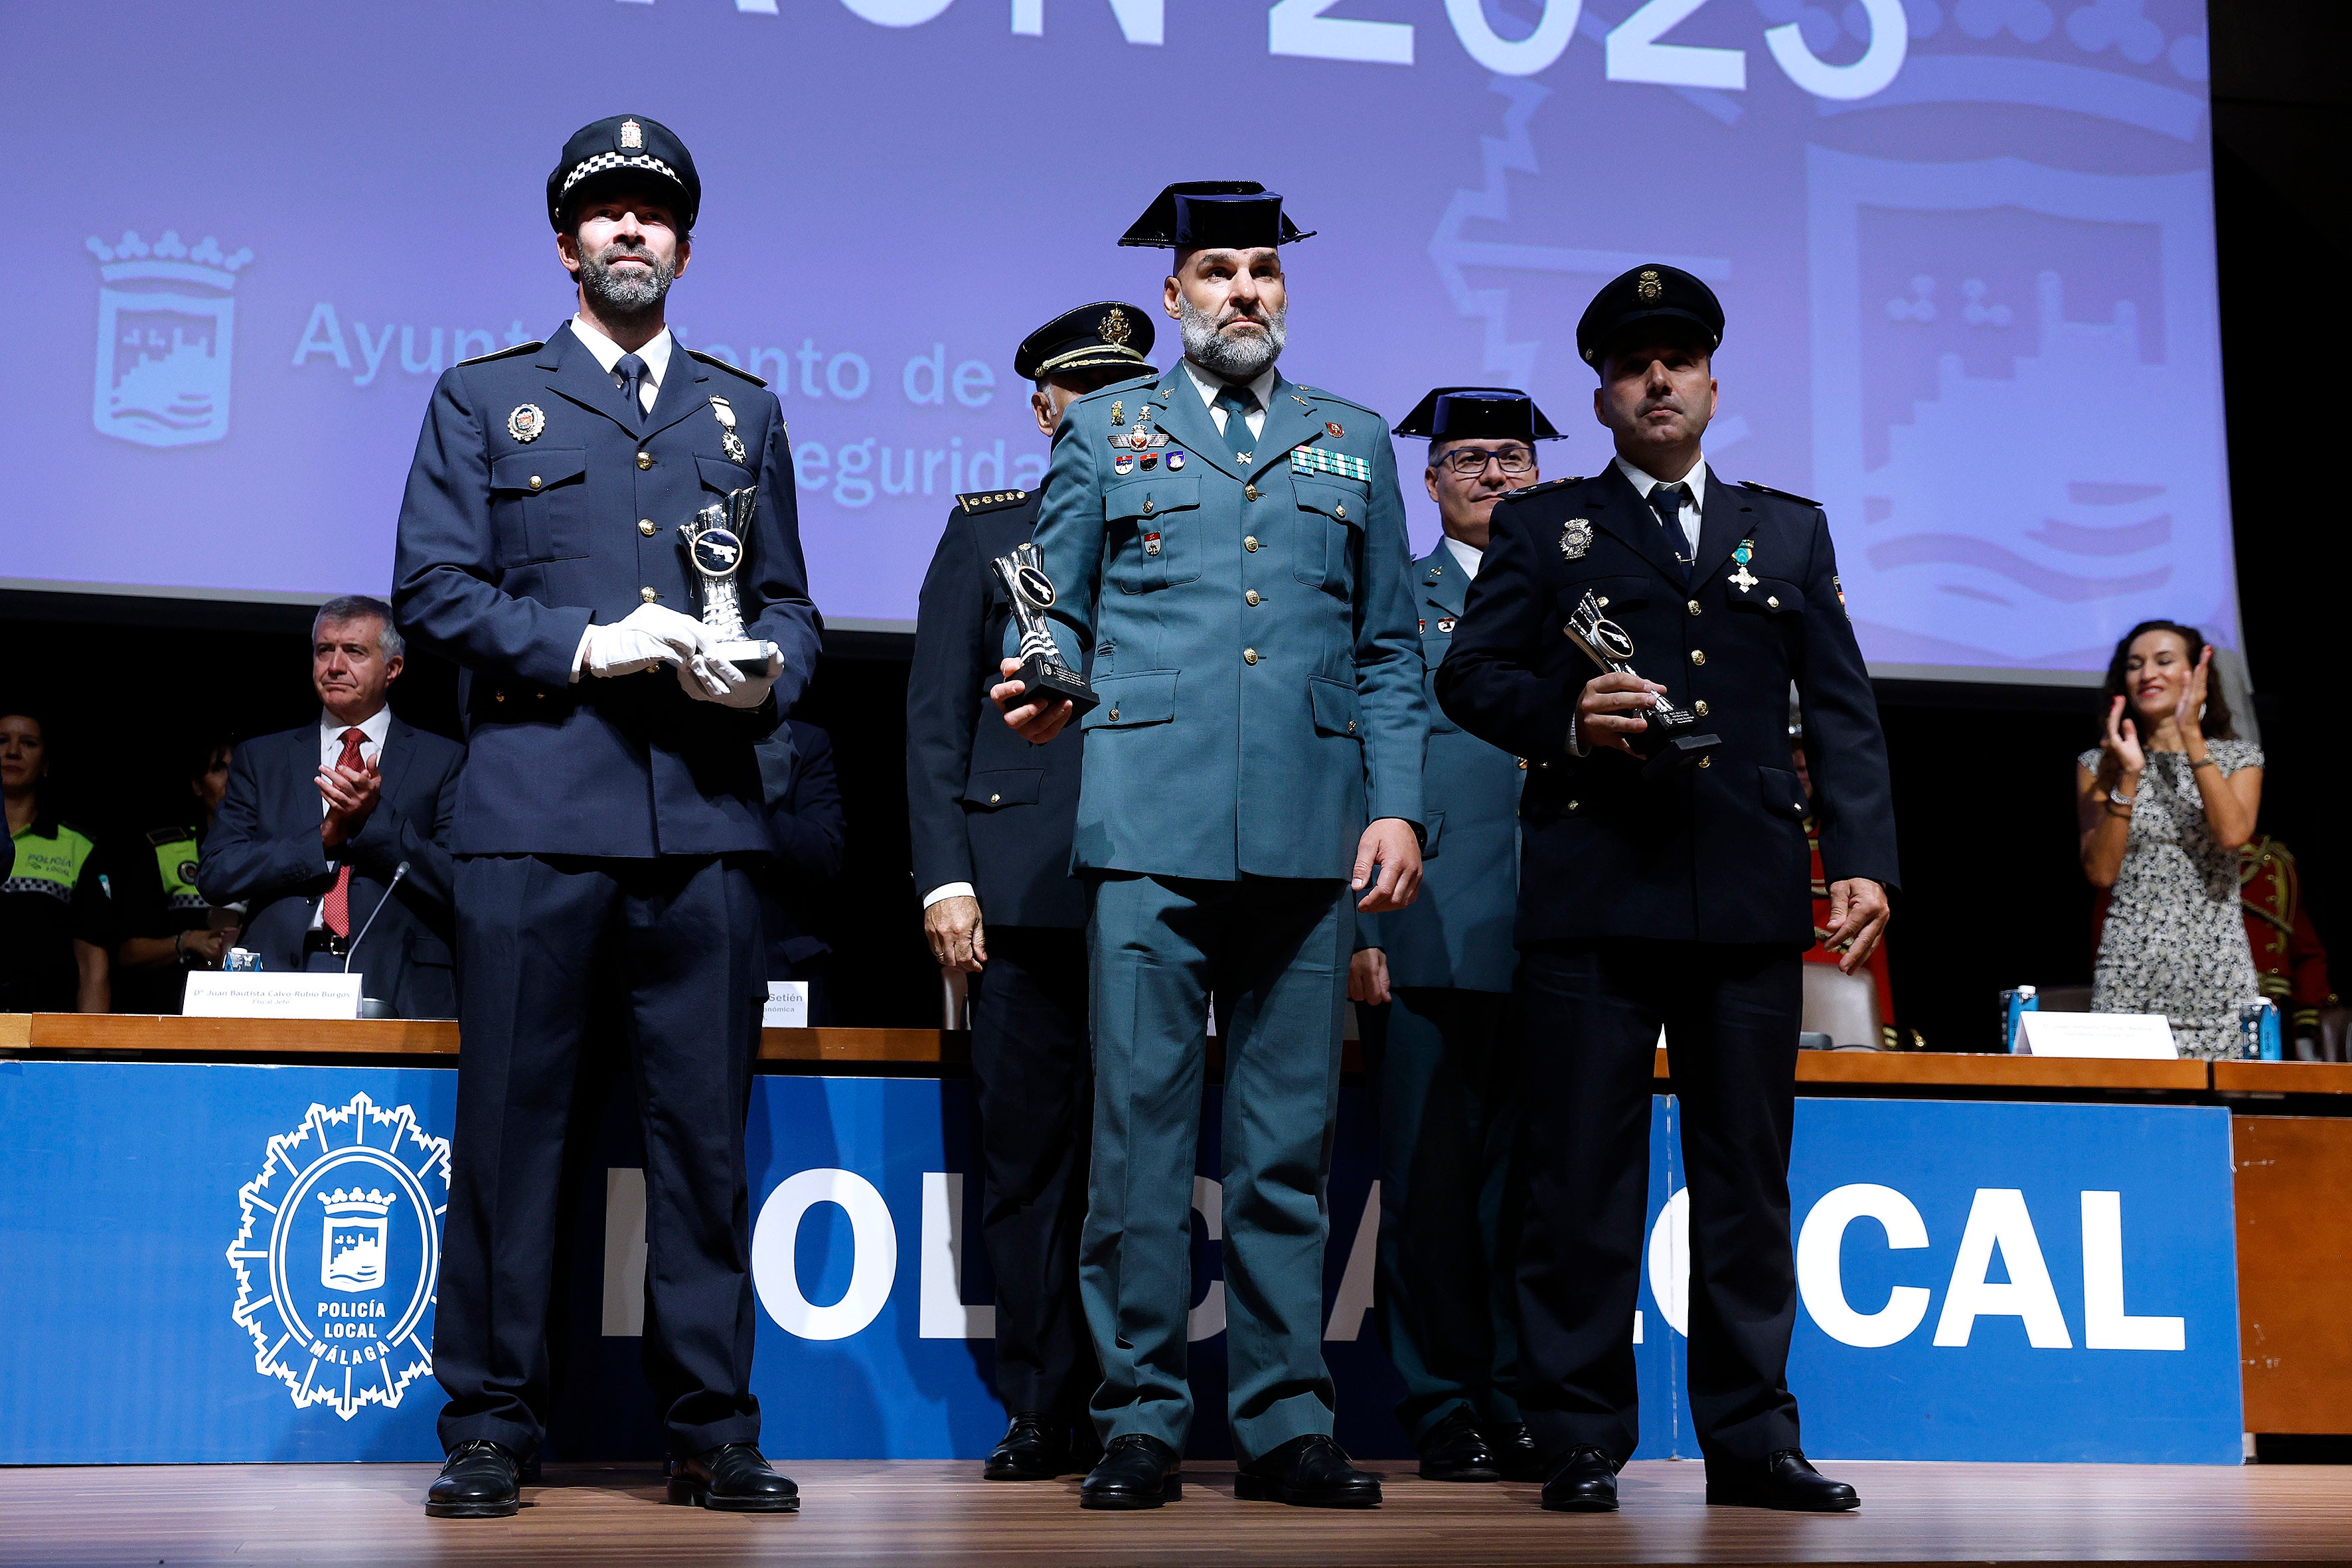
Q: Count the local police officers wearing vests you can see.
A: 2